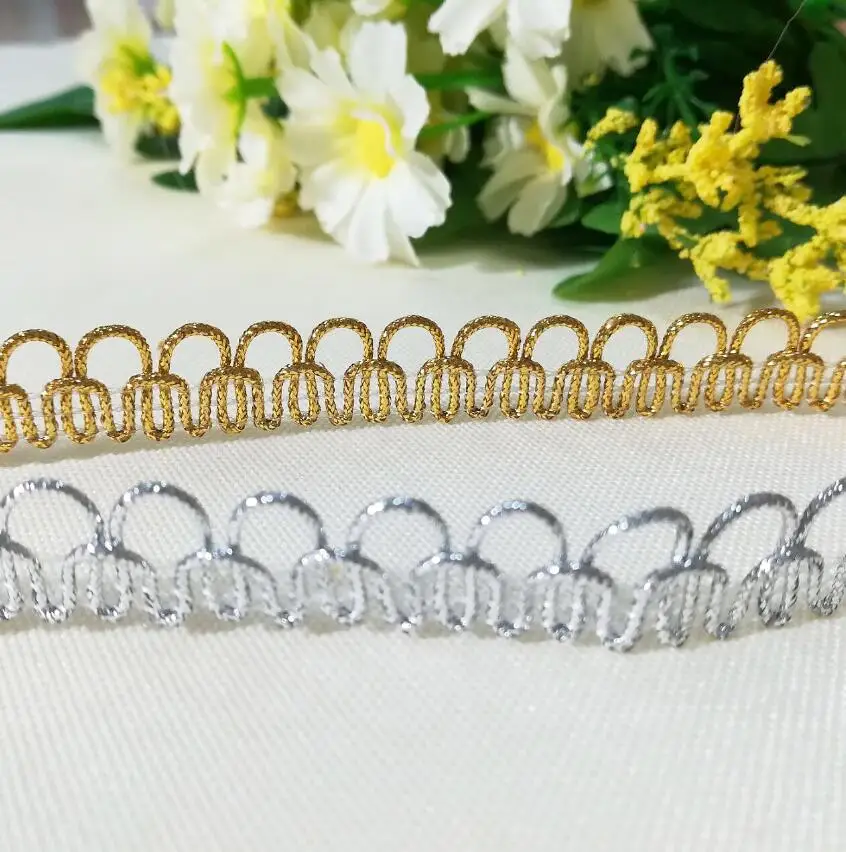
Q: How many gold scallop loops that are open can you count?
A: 12